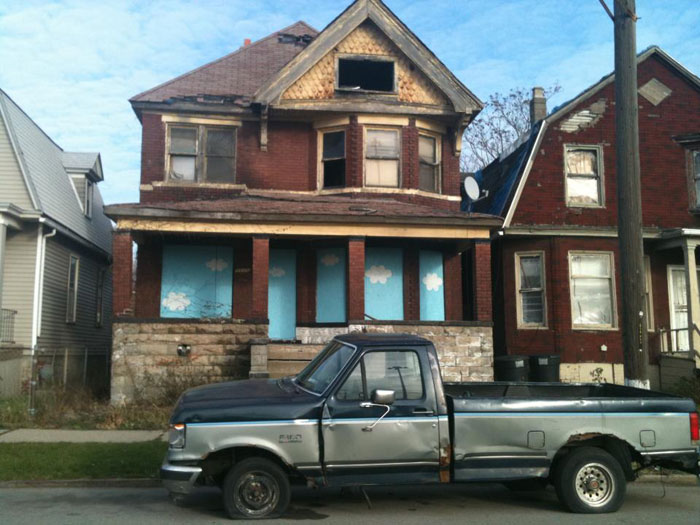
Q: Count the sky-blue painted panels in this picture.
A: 5